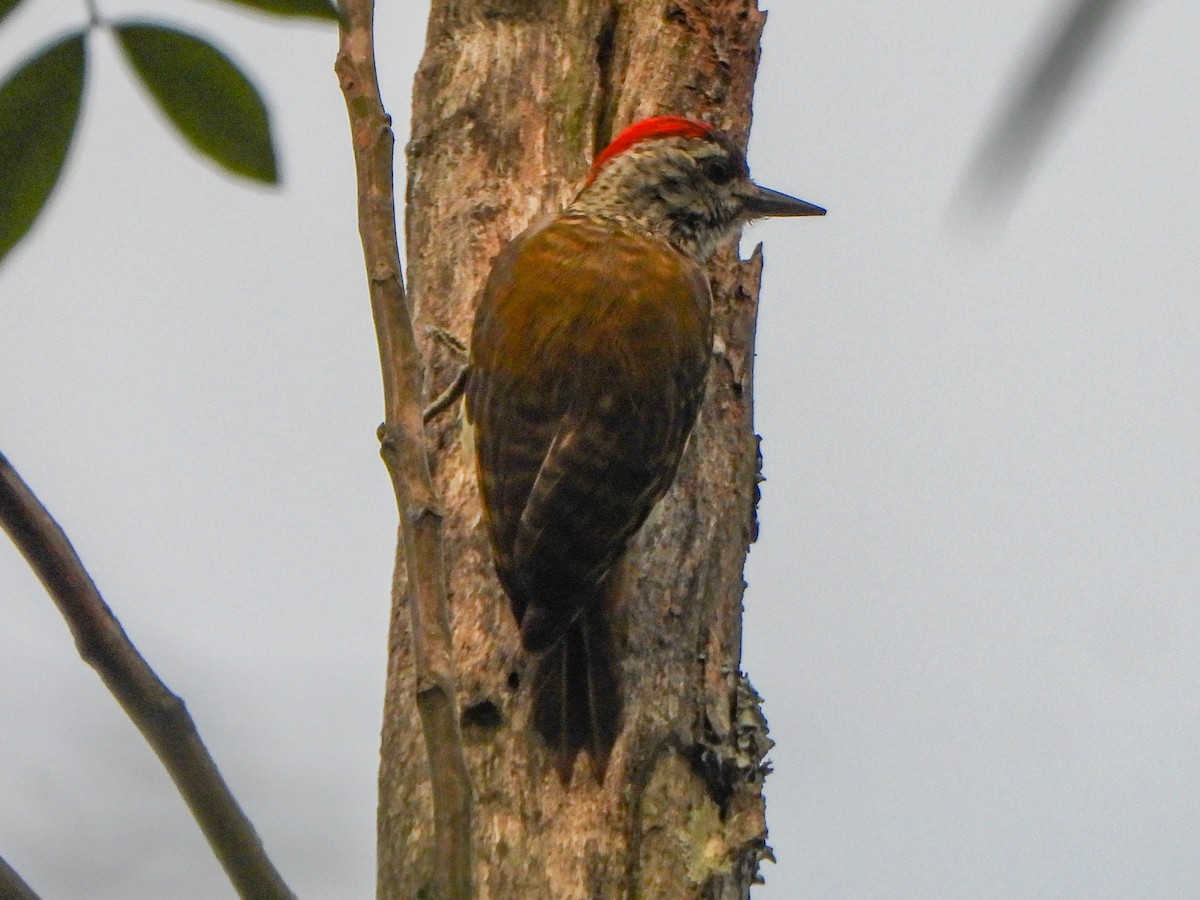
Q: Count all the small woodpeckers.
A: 1